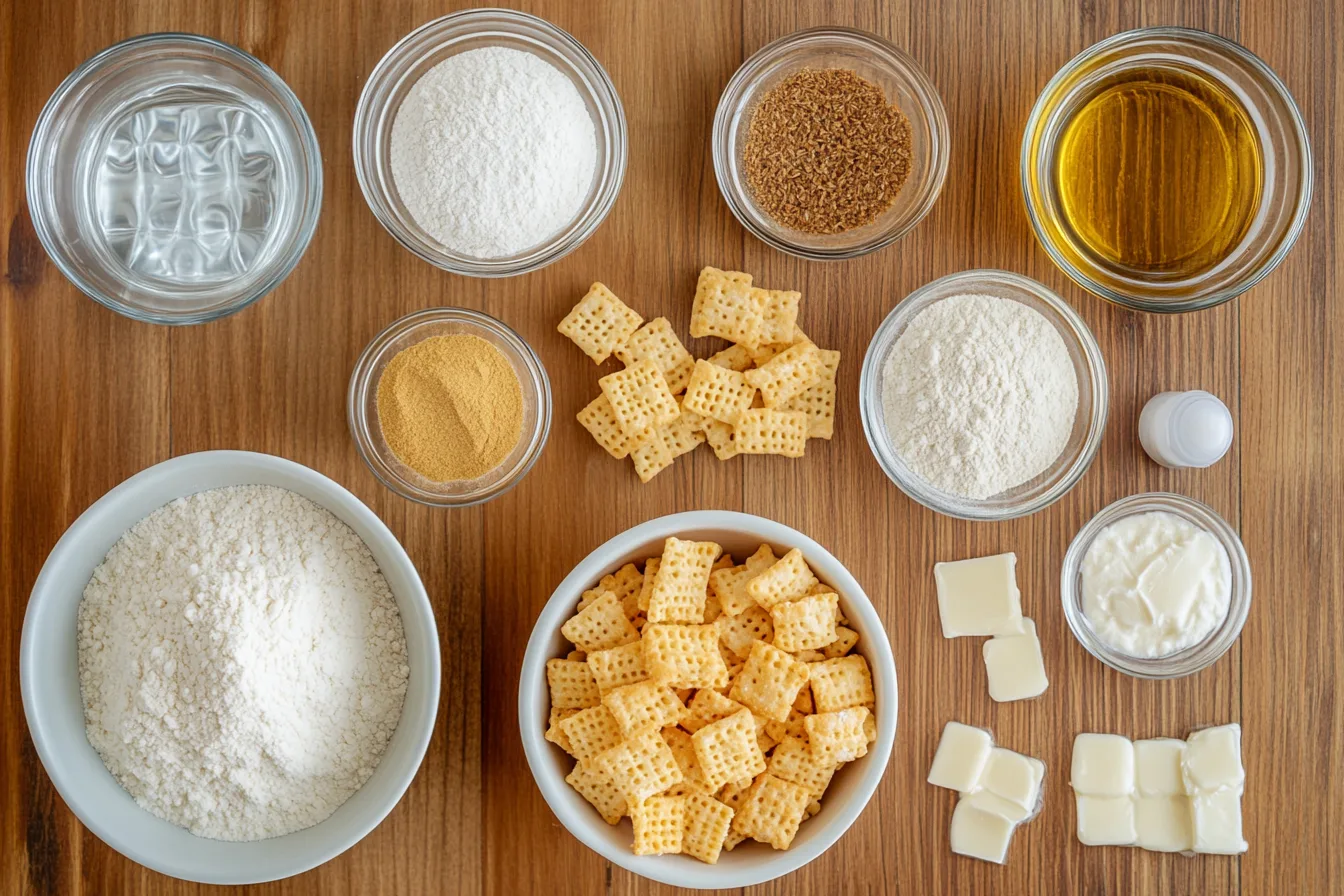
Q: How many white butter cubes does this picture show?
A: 11